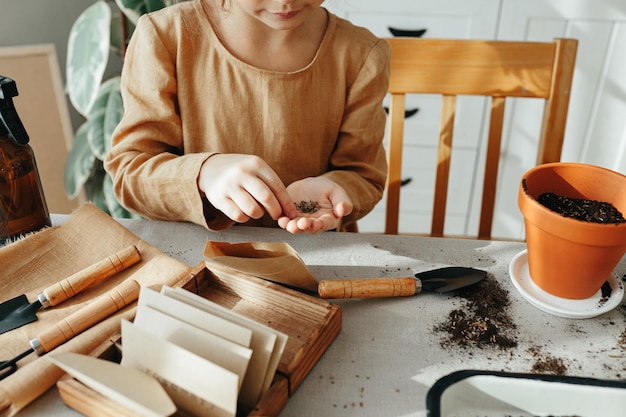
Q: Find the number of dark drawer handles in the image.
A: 3